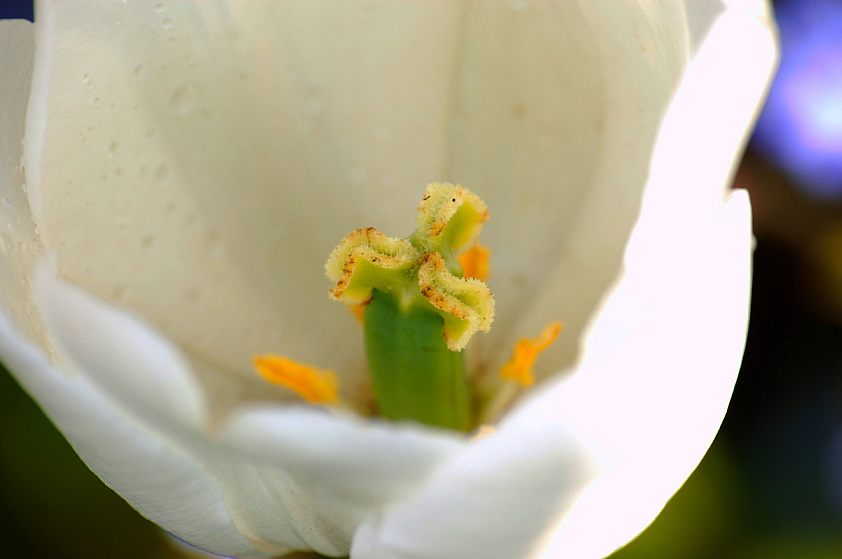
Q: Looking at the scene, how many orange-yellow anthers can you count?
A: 4